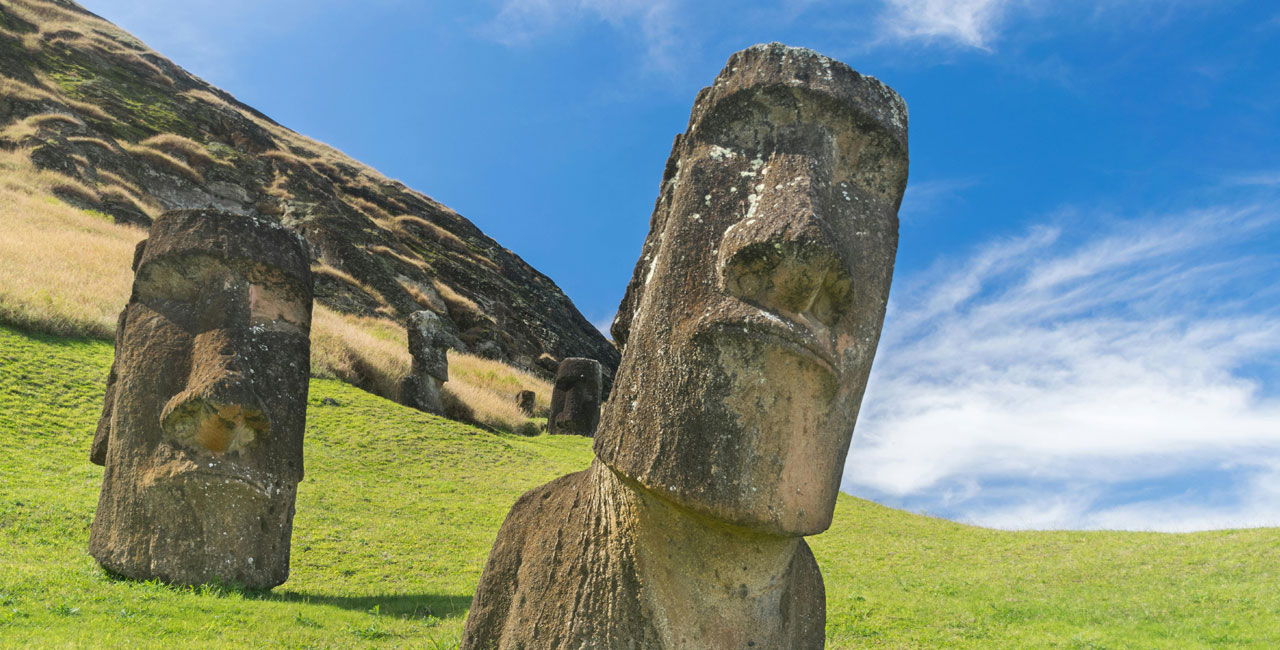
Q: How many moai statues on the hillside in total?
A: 5